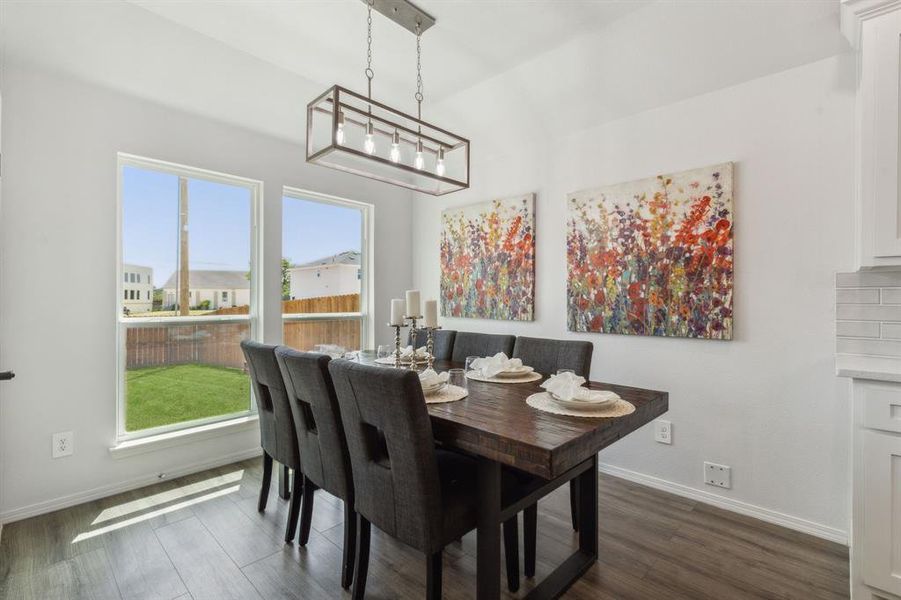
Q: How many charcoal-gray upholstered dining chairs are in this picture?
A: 6